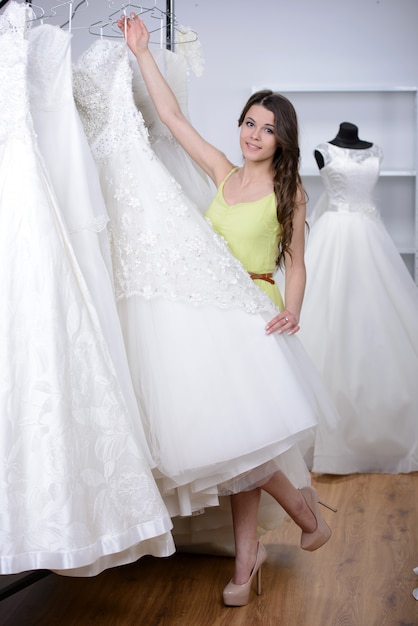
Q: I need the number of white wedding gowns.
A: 5